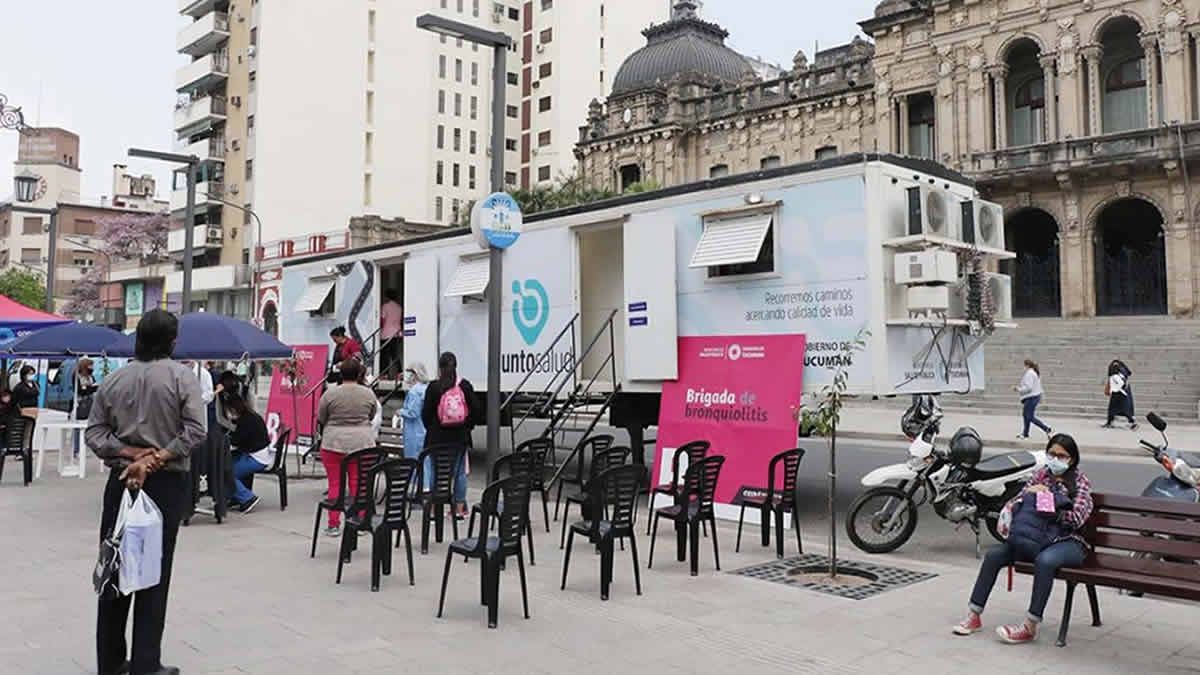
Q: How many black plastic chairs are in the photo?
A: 14